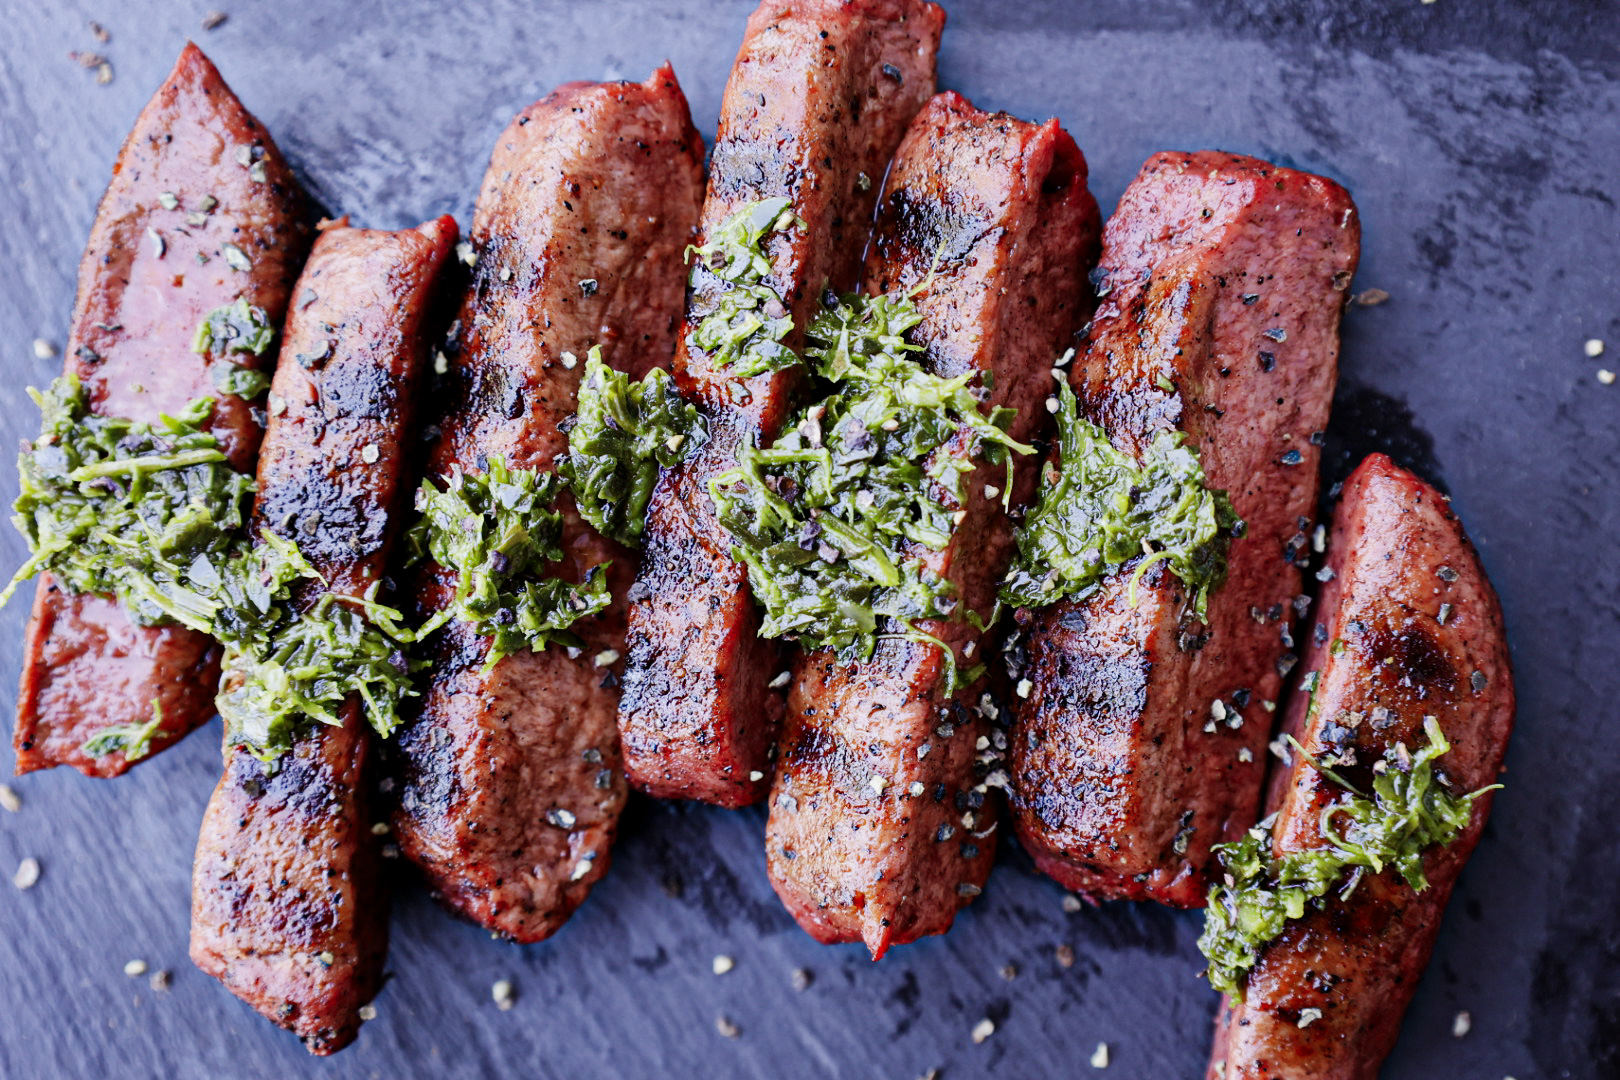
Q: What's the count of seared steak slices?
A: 7